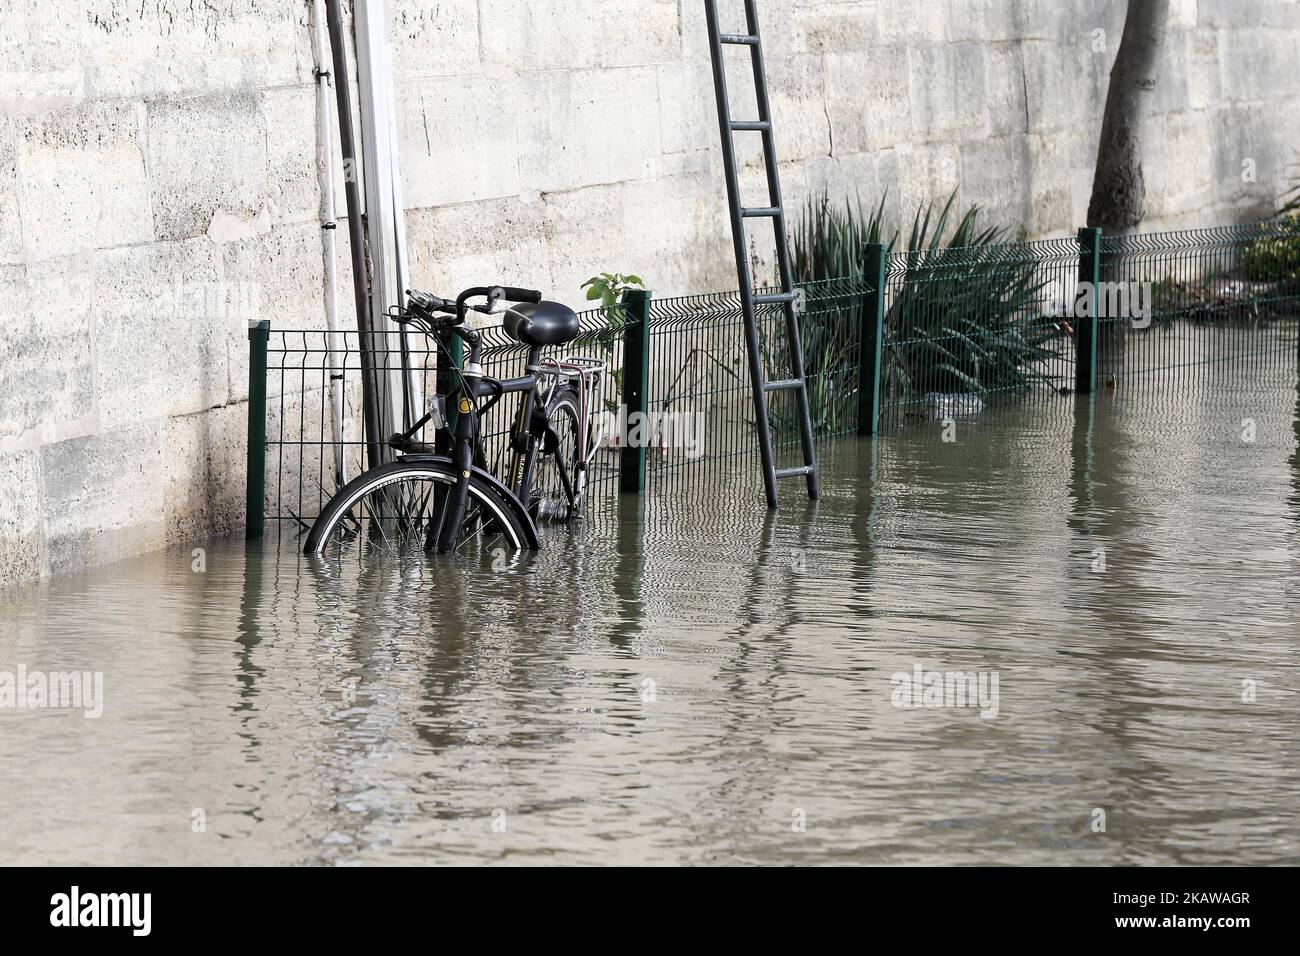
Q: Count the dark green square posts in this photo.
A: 5